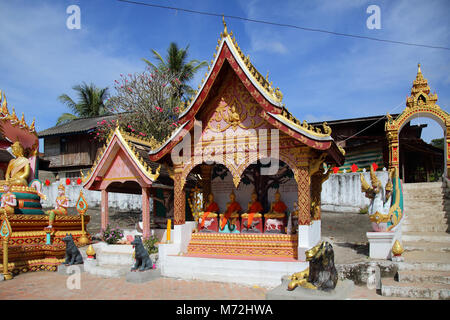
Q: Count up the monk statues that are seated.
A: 4